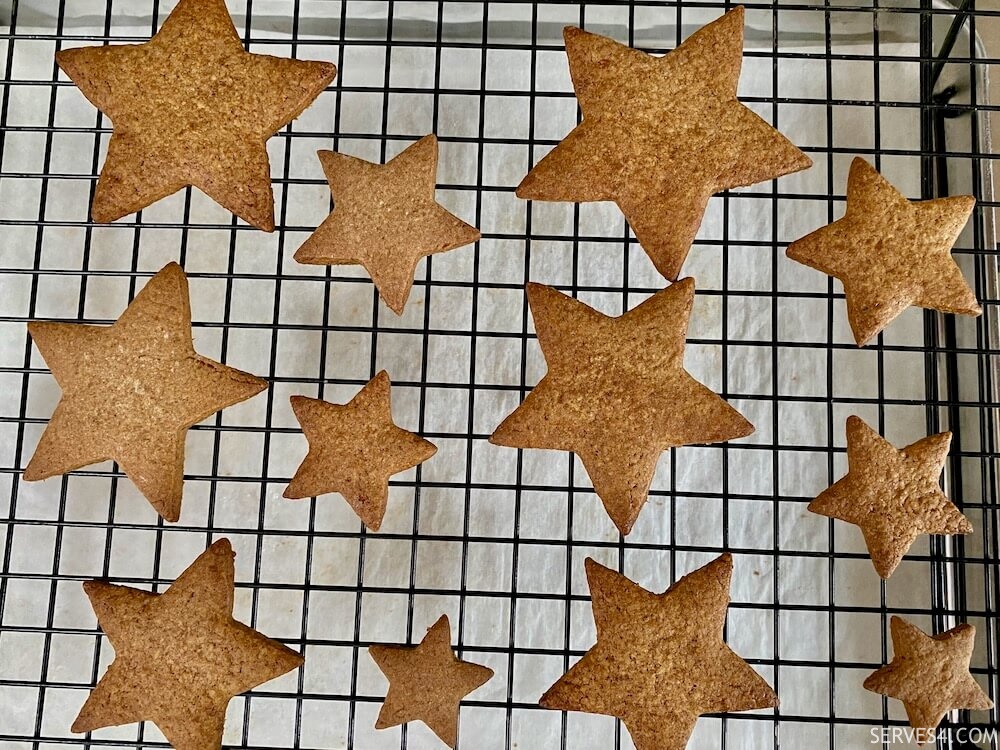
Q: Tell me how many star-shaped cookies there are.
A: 12